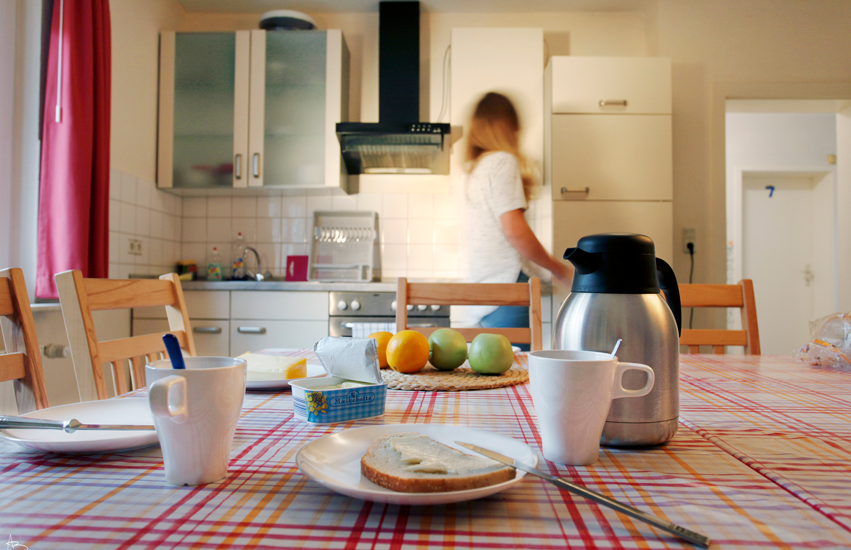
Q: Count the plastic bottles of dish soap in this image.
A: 2